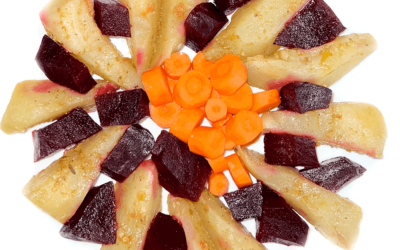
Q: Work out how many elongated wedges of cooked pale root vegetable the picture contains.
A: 10